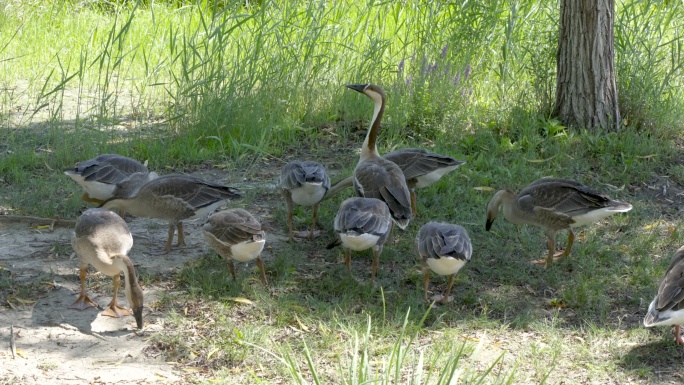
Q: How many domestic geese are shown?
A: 11